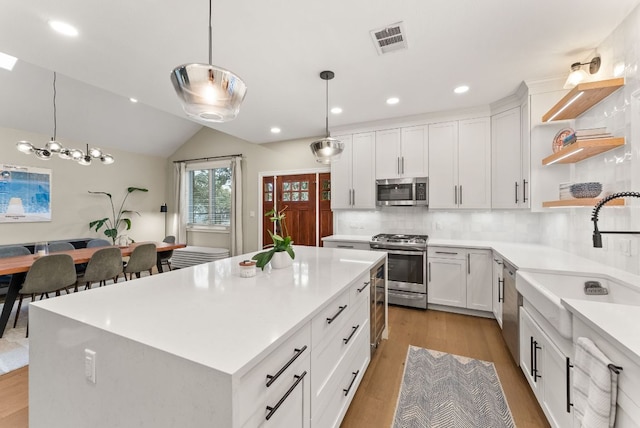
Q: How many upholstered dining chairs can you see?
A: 7